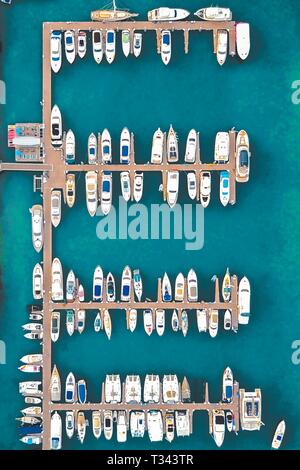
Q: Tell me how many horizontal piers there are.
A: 4